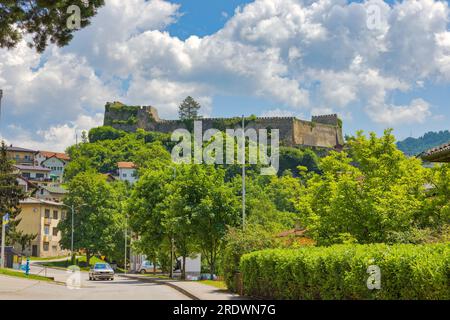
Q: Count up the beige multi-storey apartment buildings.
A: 1